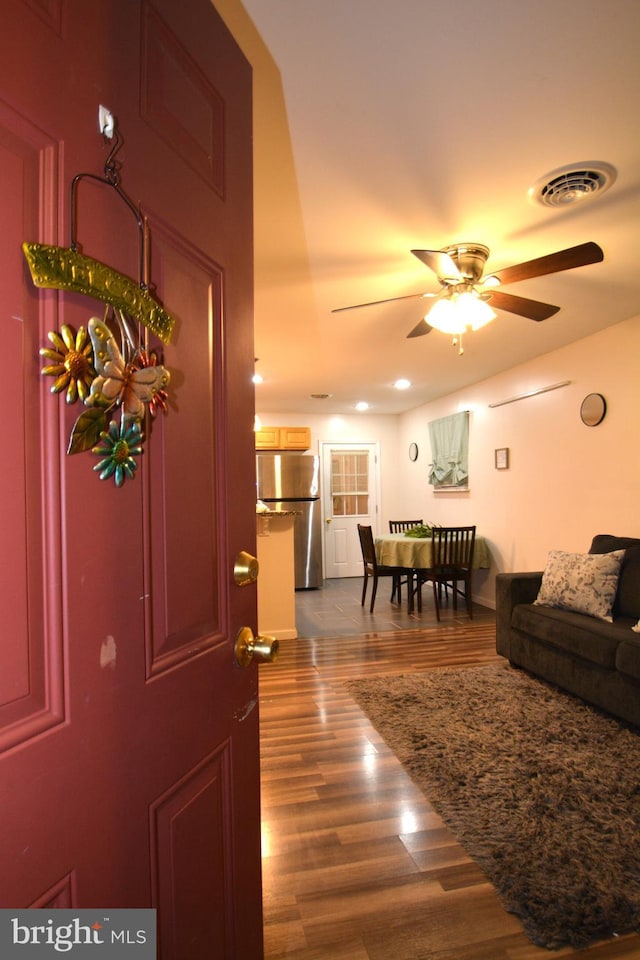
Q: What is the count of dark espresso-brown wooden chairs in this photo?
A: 3